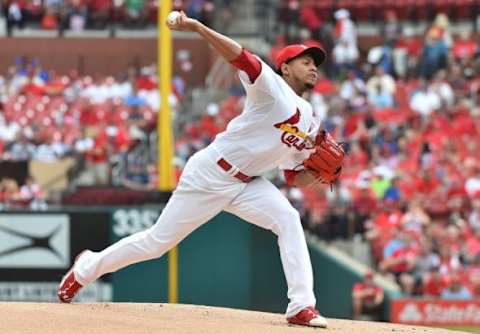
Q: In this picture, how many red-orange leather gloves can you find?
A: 1